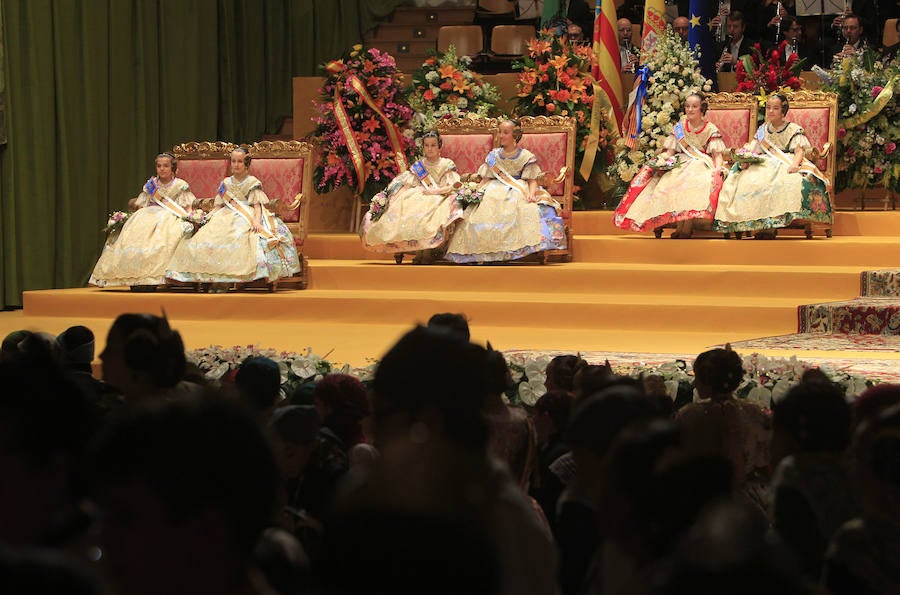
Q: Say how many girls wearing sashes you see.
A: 6